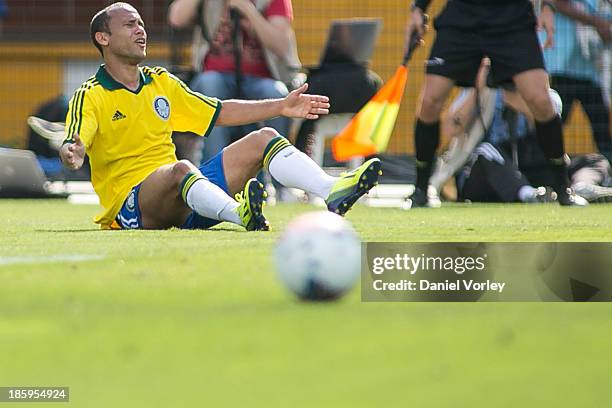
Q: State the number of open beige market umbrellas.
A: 0